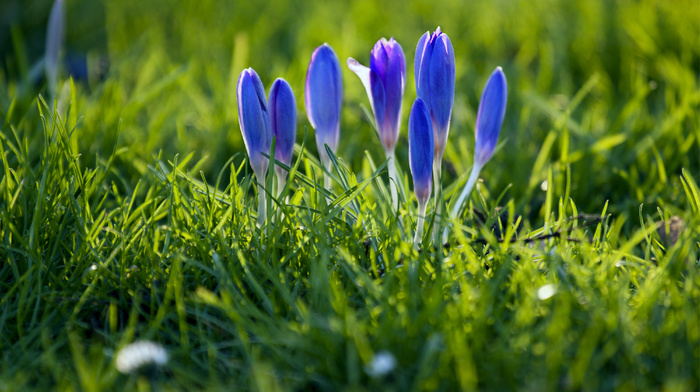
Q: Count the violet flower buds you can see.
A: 7